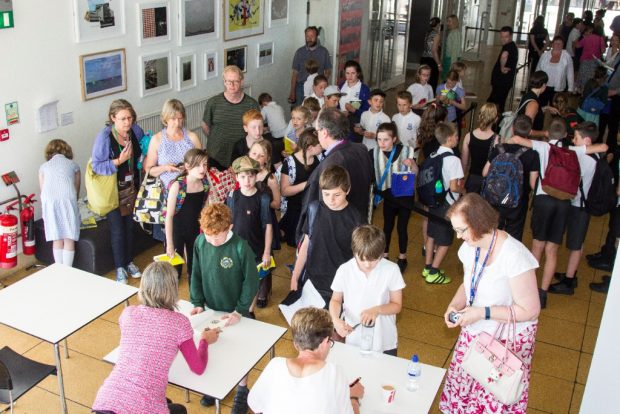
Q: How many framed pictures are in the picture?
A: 11